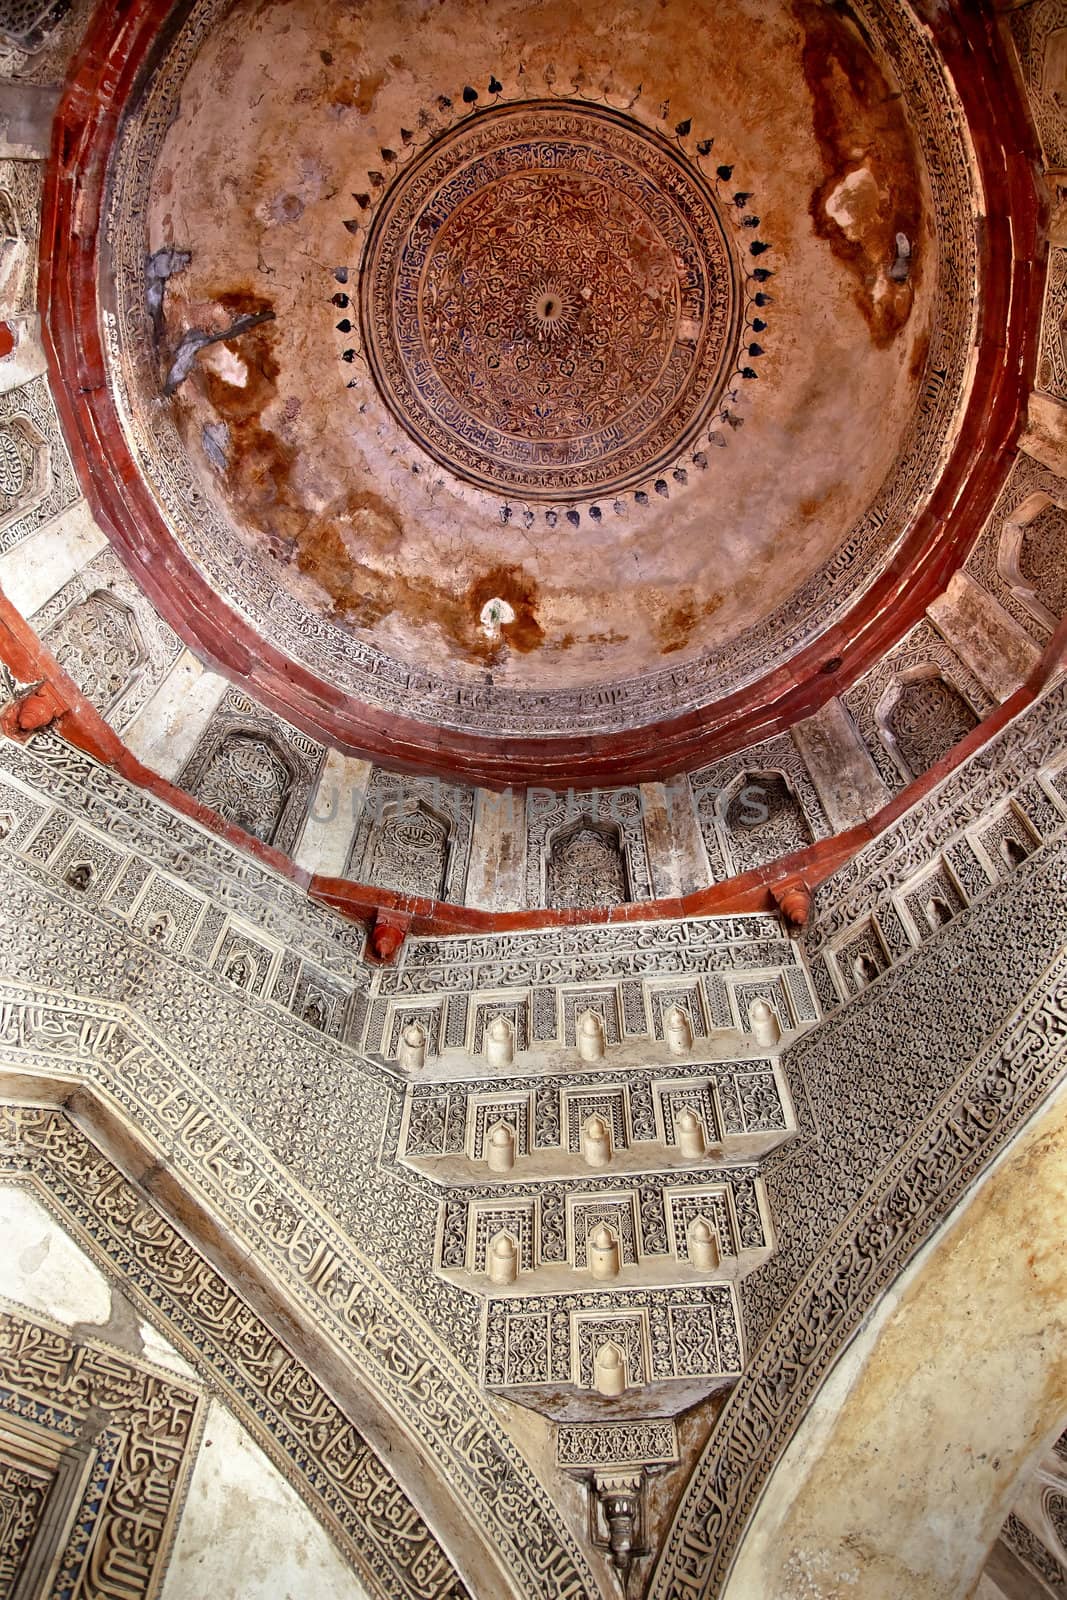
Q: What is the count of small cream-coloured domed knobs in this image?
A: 12